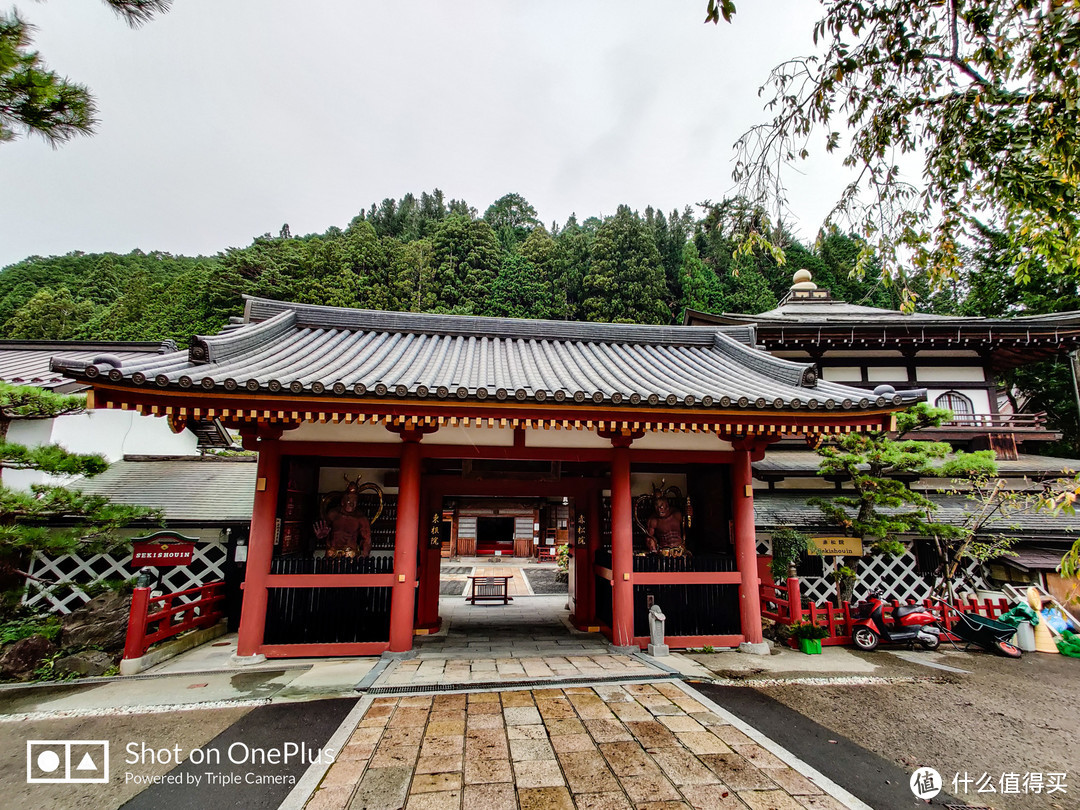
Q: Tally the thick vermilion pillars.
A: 4